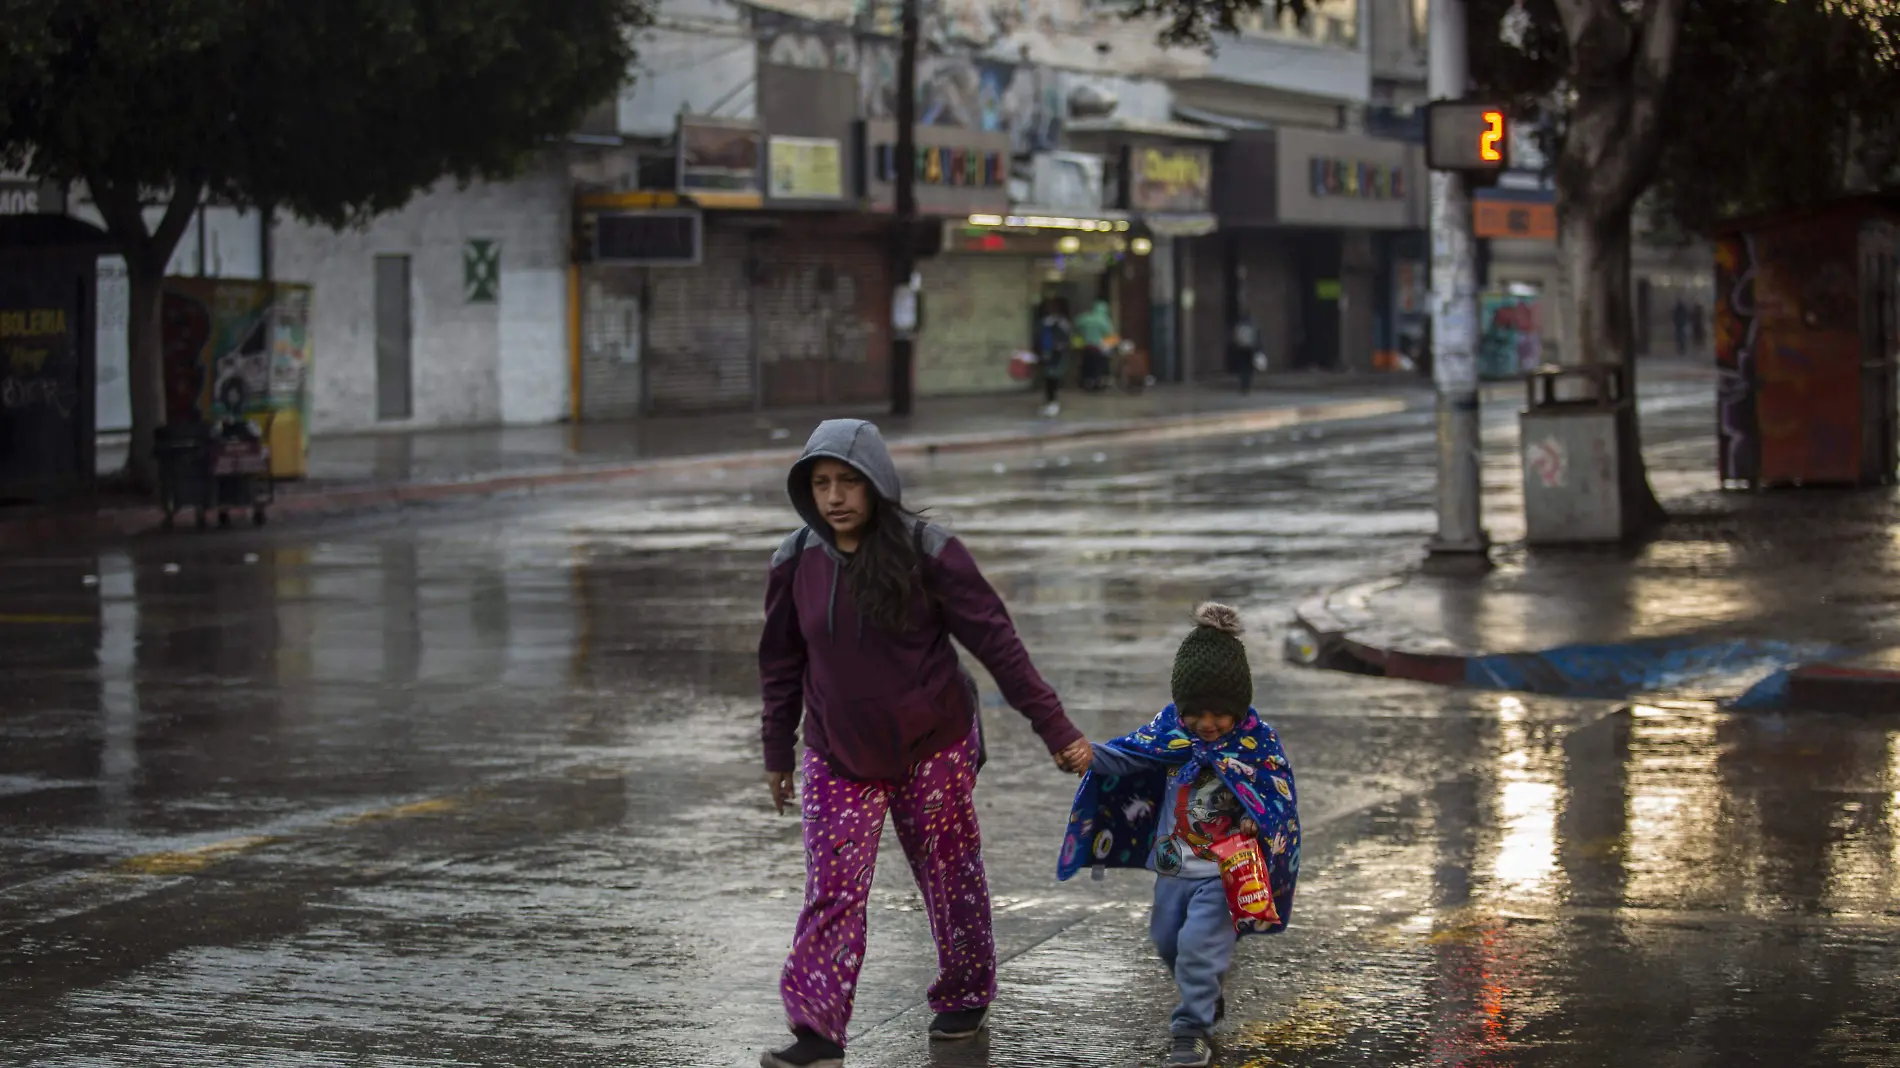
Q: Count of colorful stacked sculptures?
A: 0